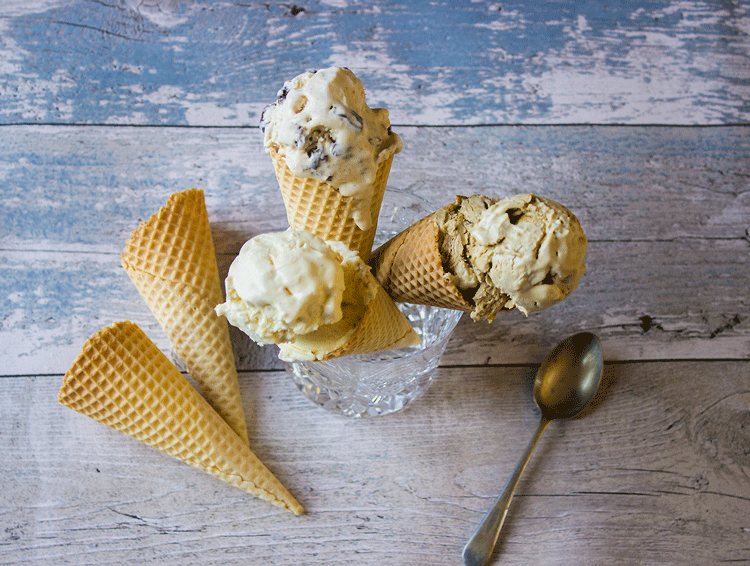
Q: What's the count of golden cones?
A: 5